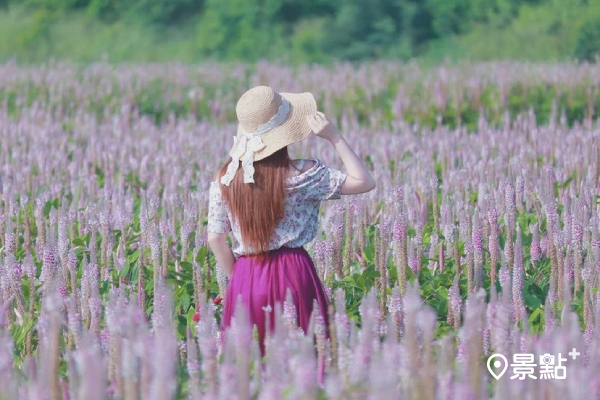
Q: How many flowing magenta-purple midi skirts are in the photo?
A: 1